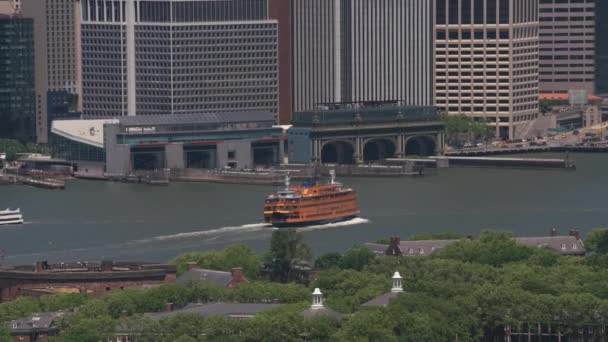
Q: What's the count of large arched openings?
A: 3